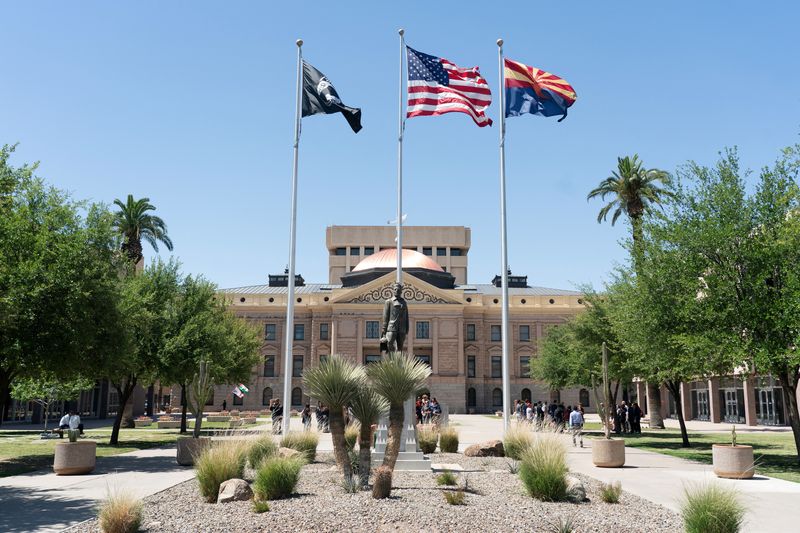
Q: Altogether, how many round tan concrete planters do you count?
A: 4